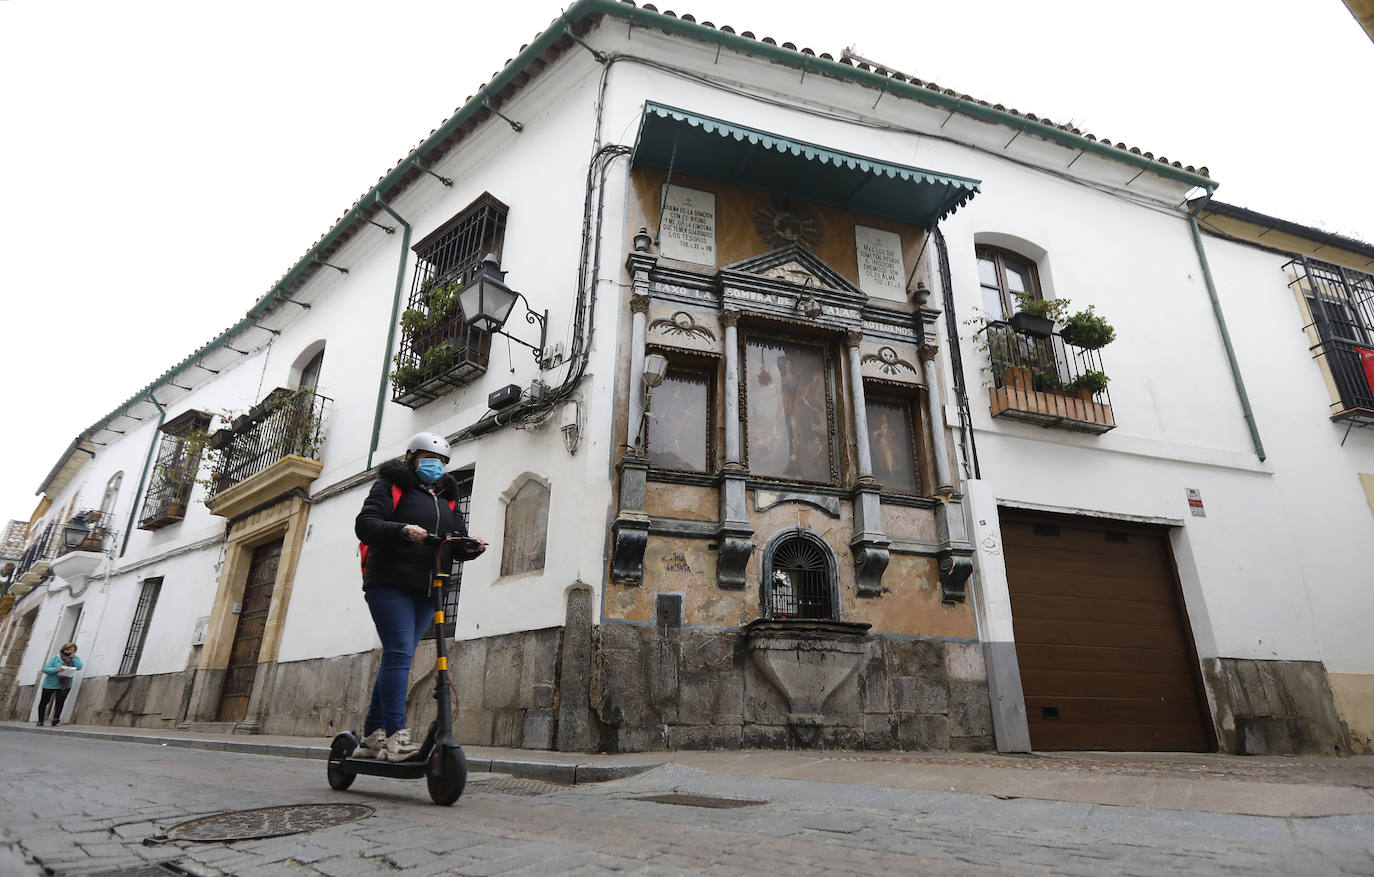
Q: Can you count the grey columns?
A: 4